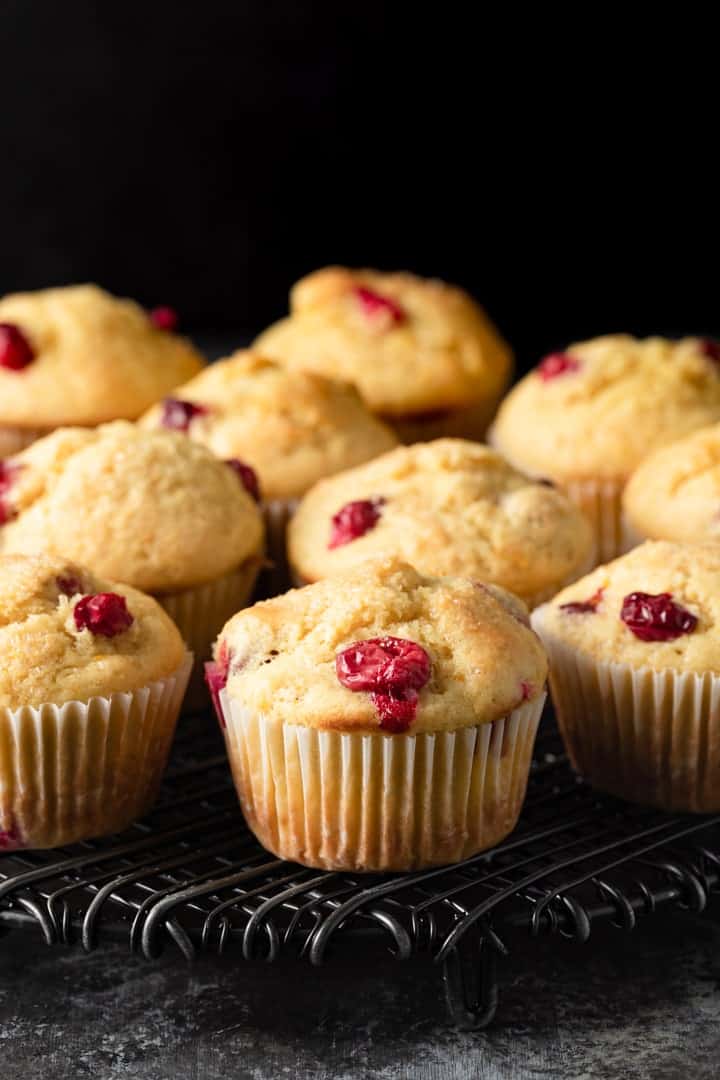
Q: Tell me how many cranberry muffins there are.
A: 10